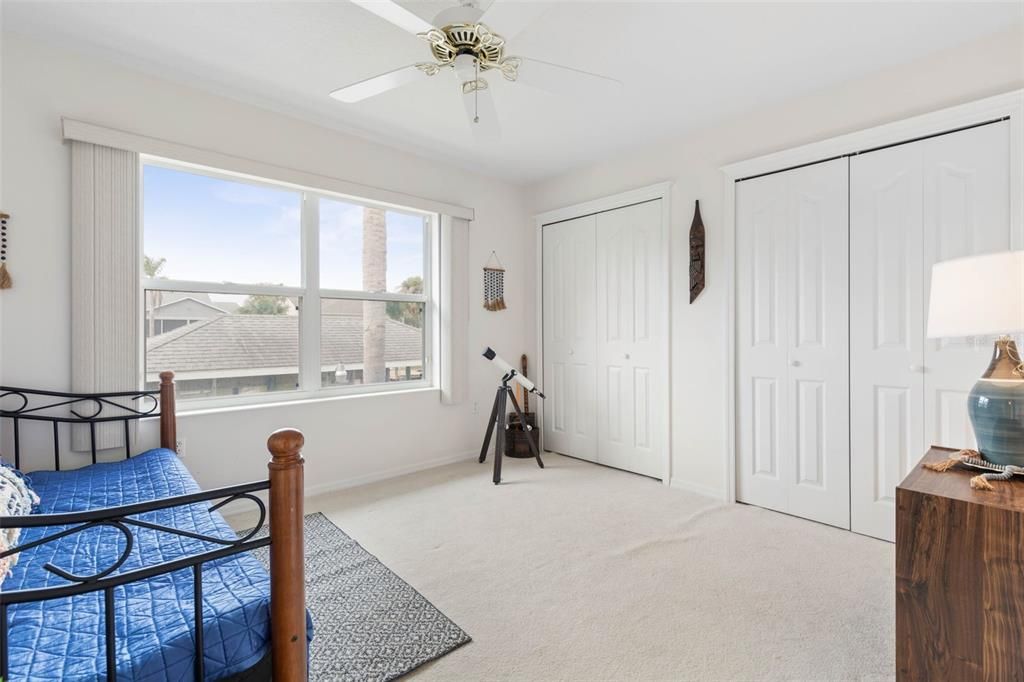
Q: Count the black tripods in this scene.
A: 1